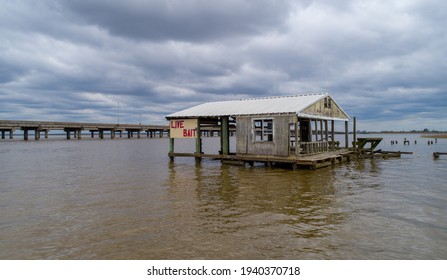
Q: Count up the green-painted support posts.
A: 3